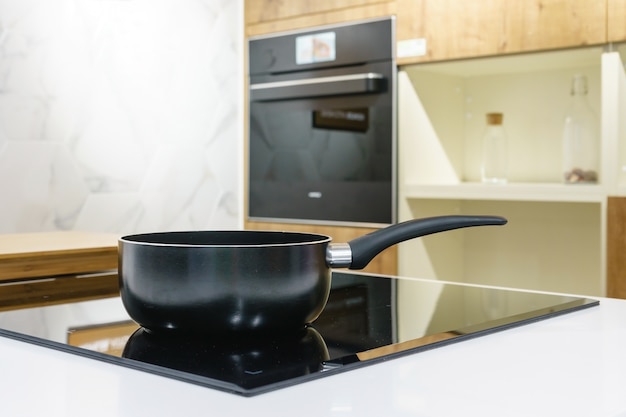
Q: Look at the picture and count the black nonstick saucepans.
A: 1